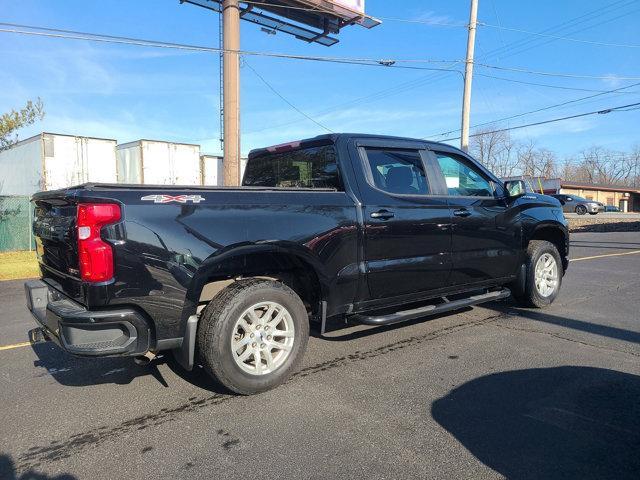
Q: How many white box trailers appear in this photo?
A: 3